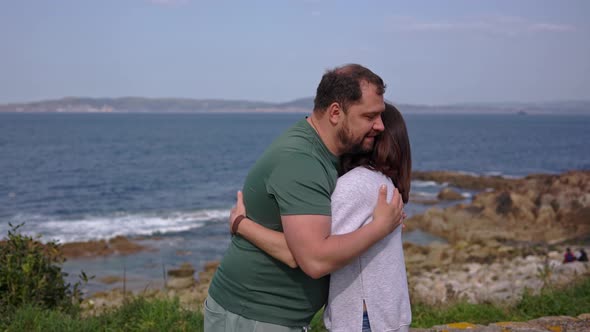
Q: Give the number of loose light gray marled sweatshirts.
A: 1